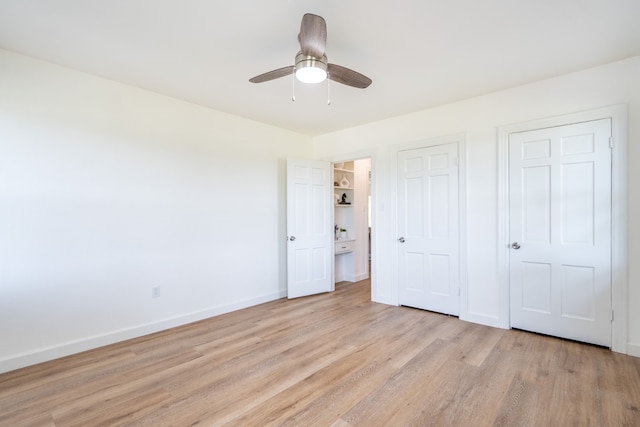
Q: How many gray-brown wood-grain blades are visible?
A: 3